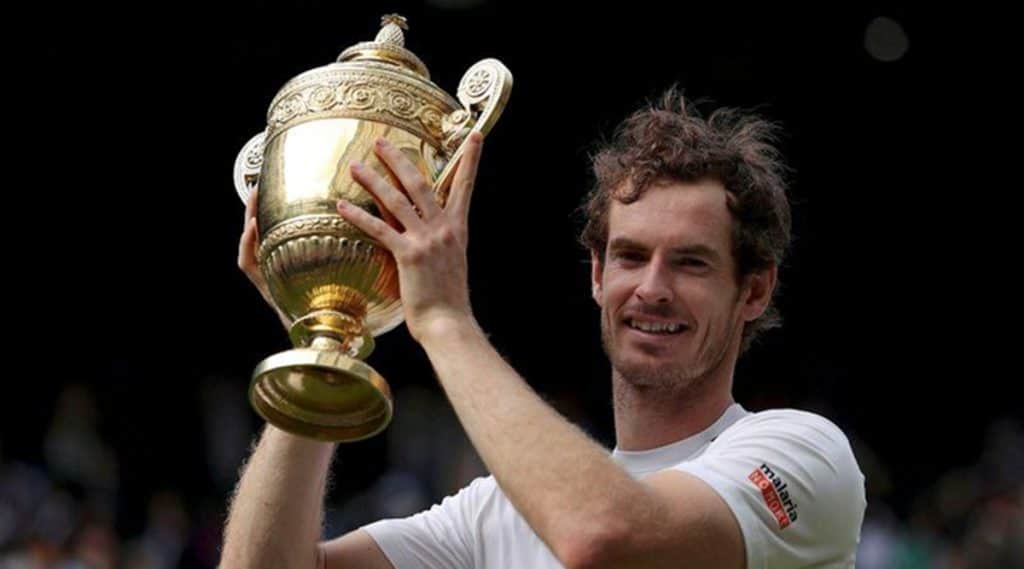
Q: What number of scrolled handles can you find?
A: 2